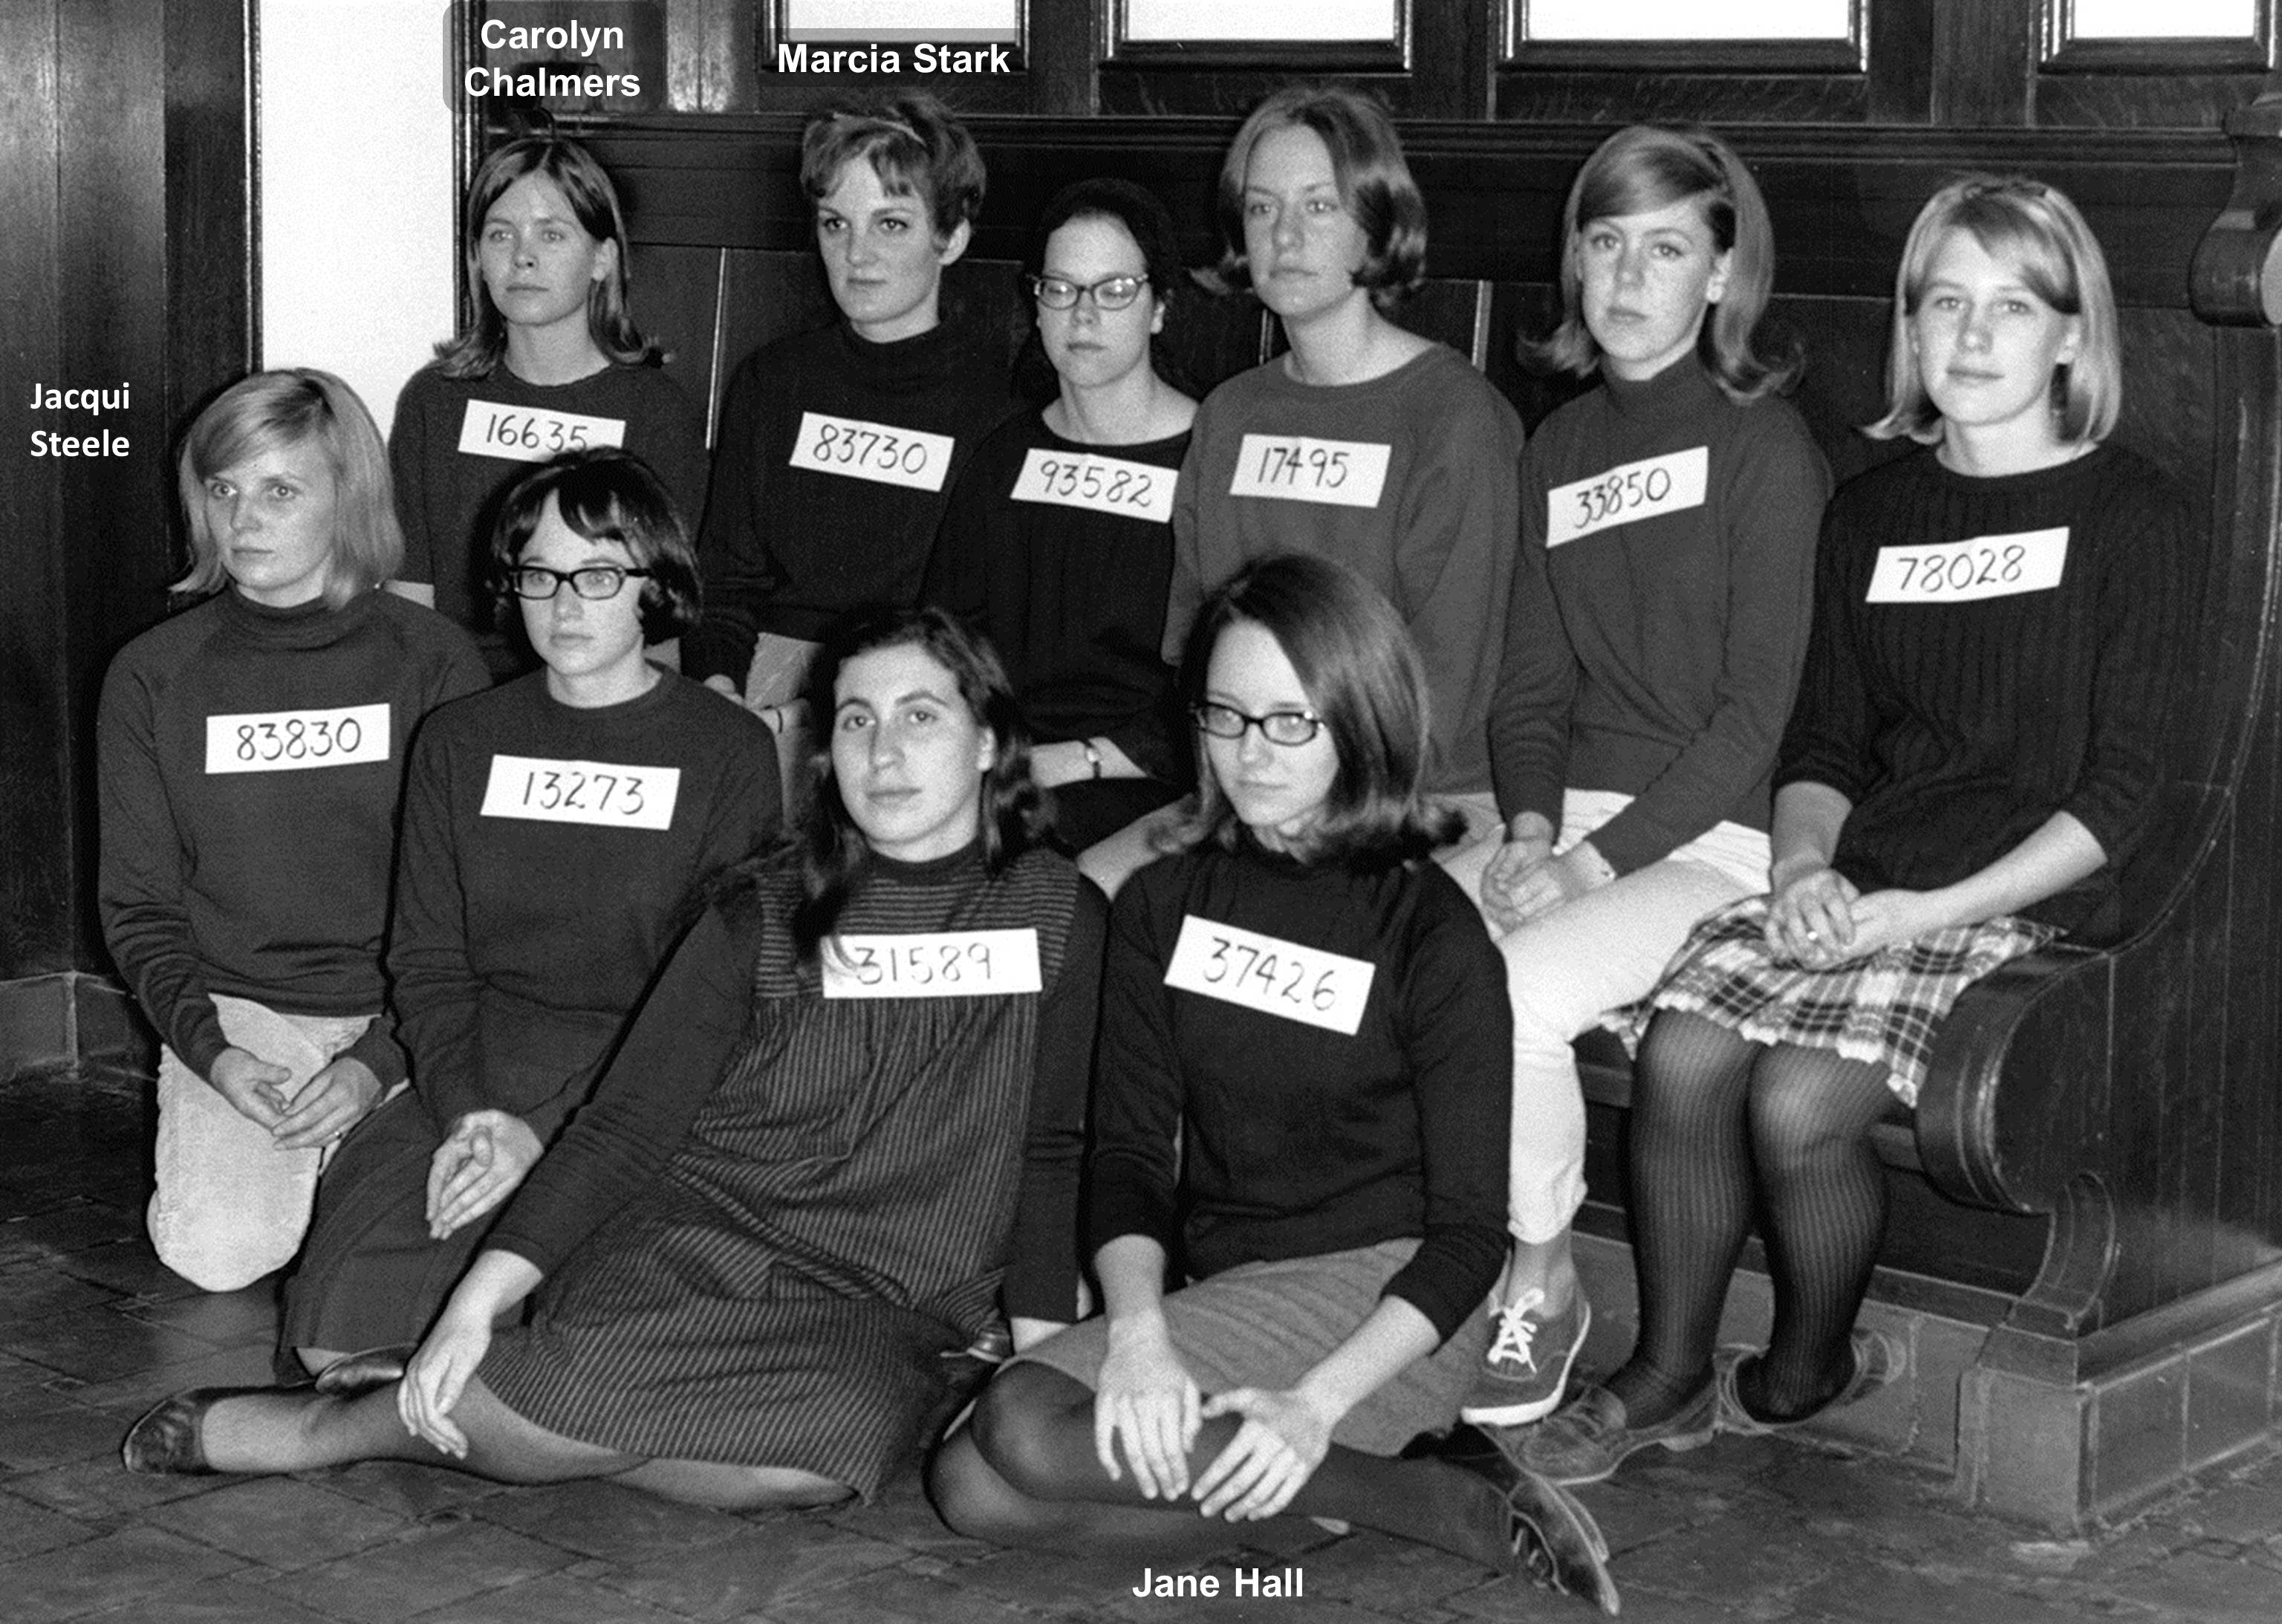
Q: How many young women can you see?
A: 10